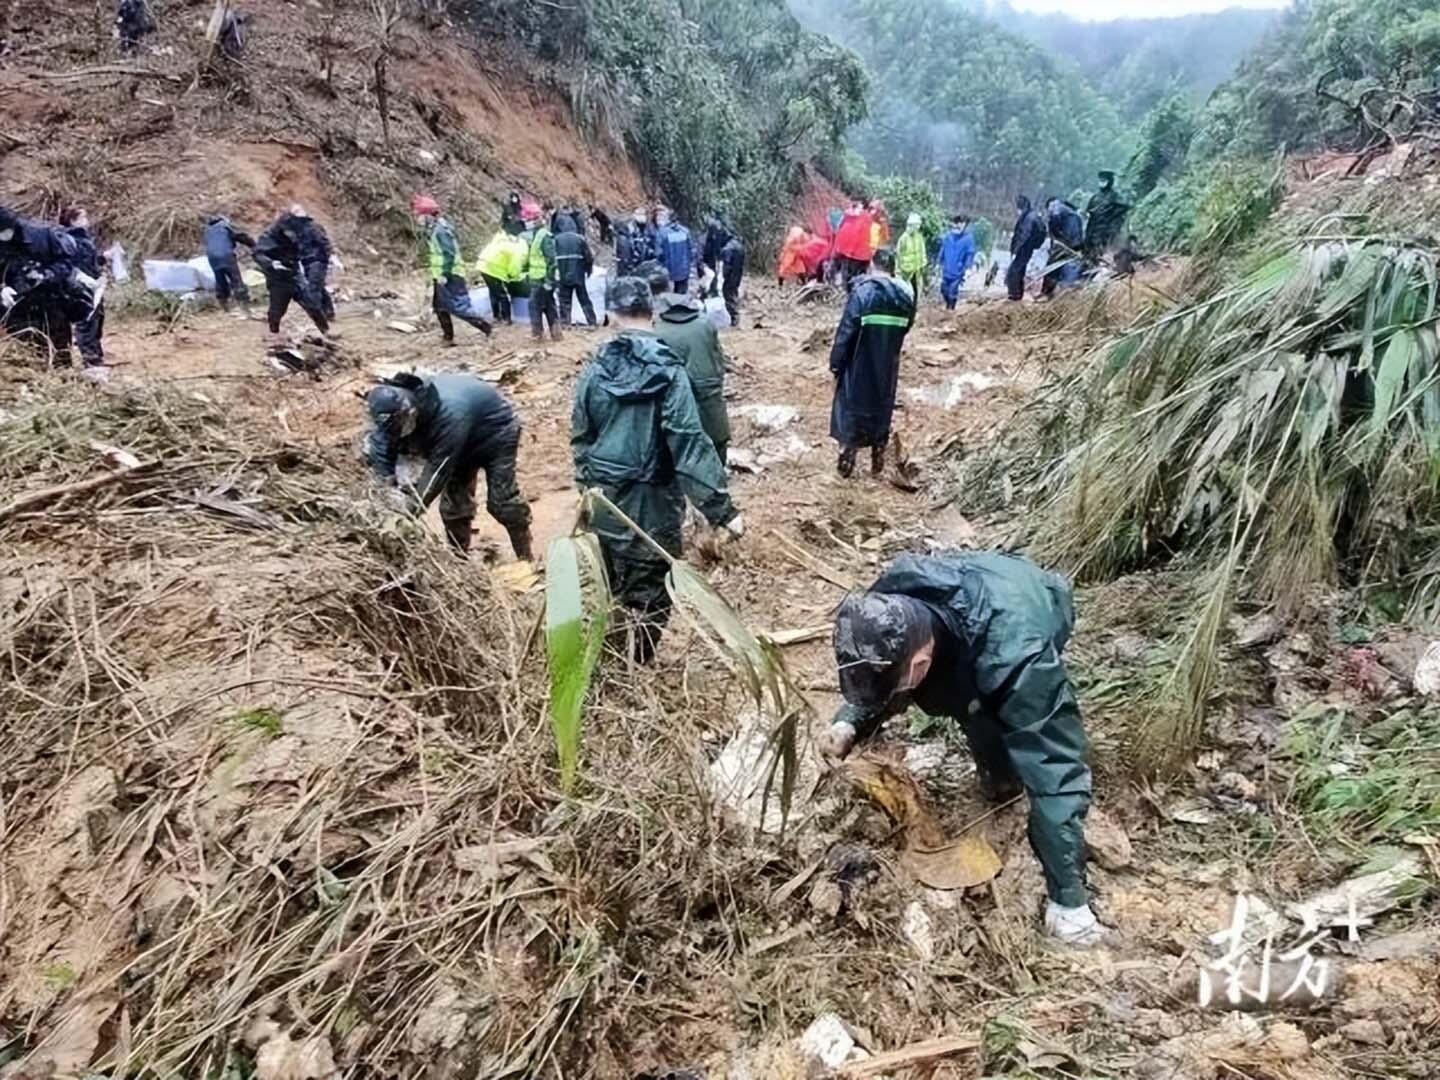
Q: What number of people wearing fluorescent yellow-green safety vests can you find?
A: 4